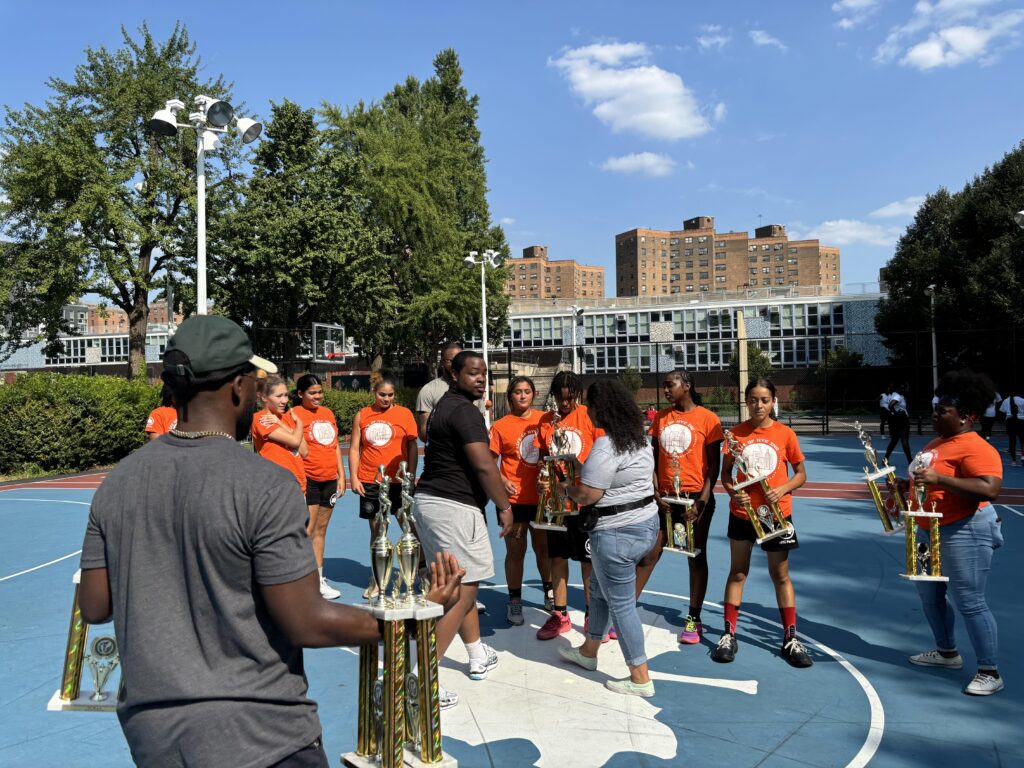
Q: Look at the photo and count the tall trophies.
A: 9